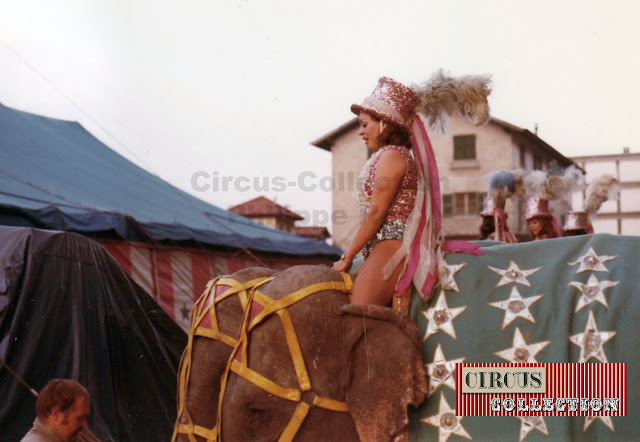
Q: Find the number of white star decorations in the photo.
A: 12